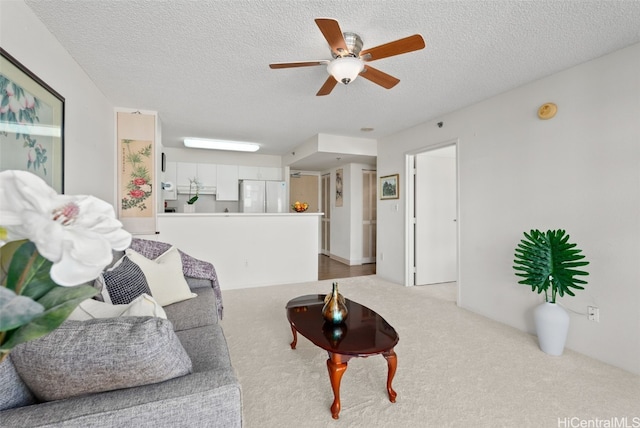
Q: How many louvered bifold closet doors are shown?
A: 2